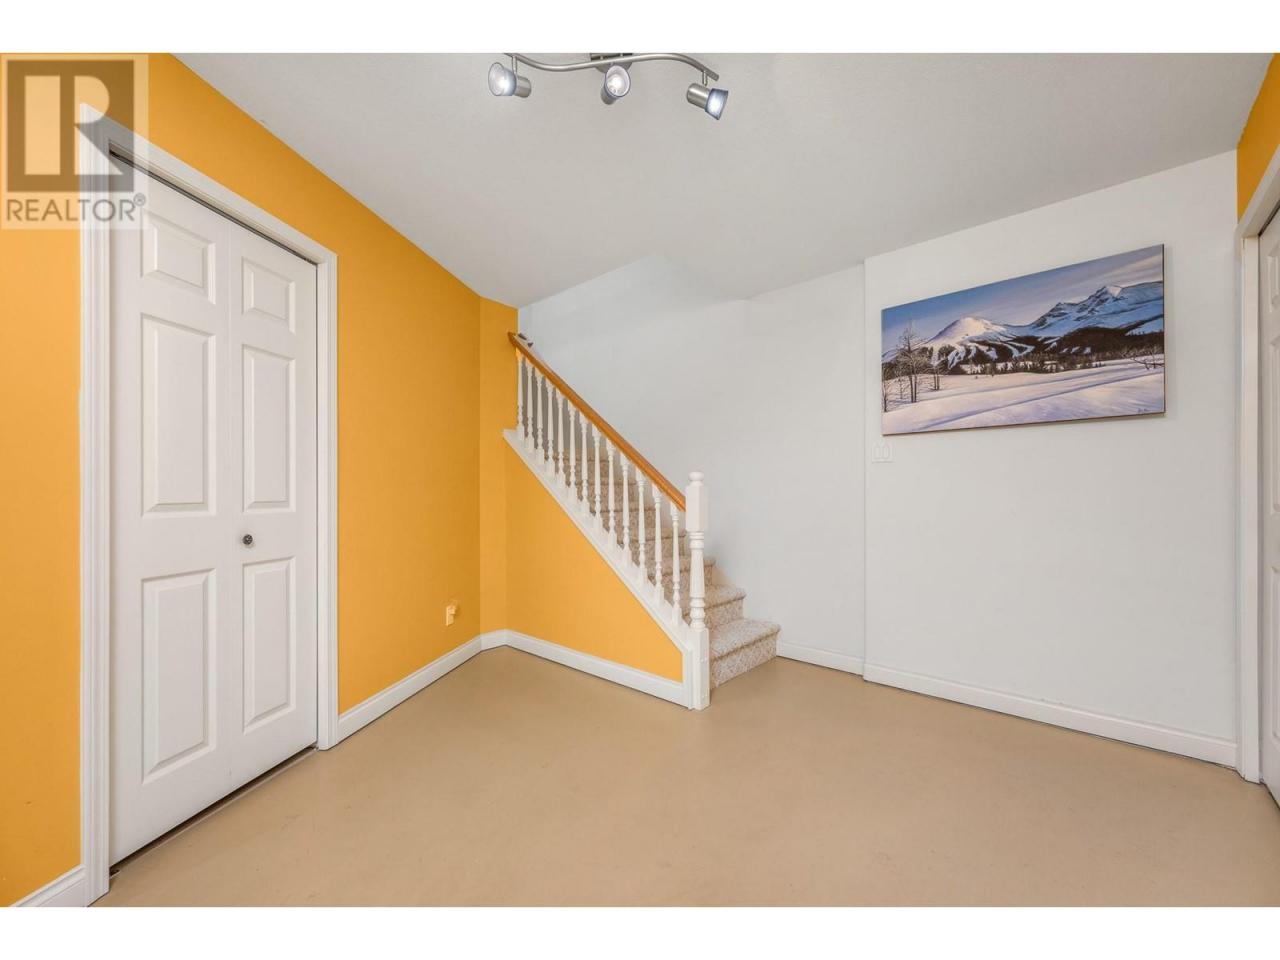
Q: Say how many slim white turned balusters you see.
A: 13